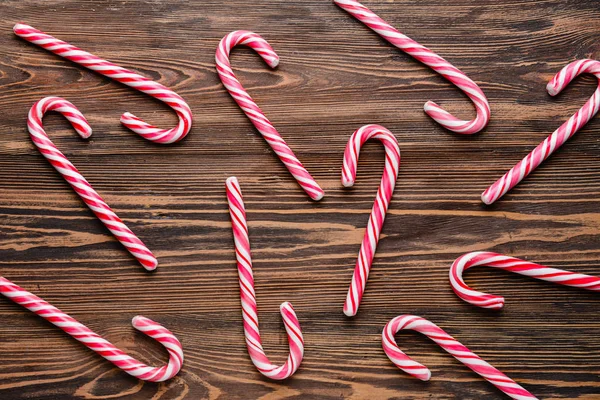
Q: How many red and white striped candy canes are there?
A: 10